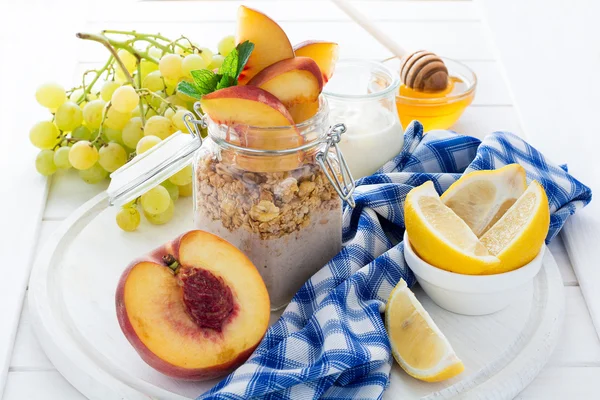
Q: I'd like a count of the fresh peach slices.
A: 4